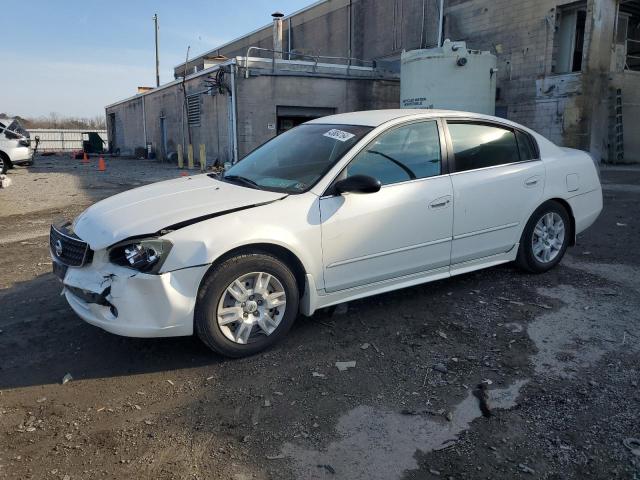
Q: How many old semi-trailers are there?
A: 0